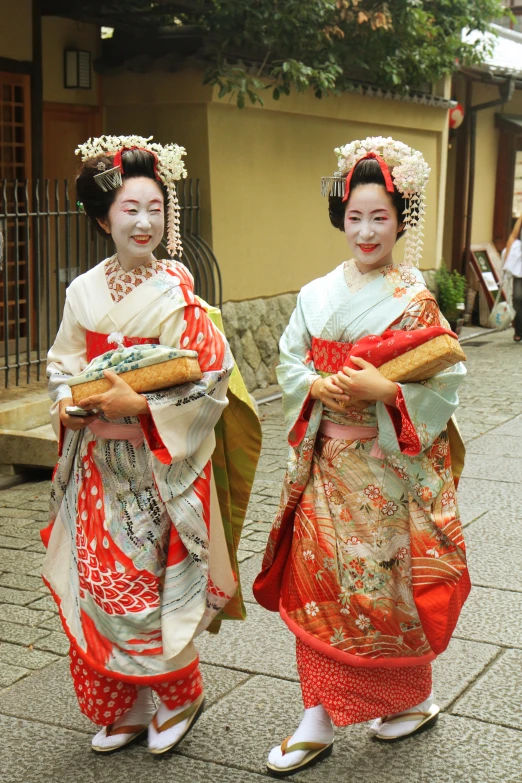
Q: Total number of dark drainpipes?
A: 1